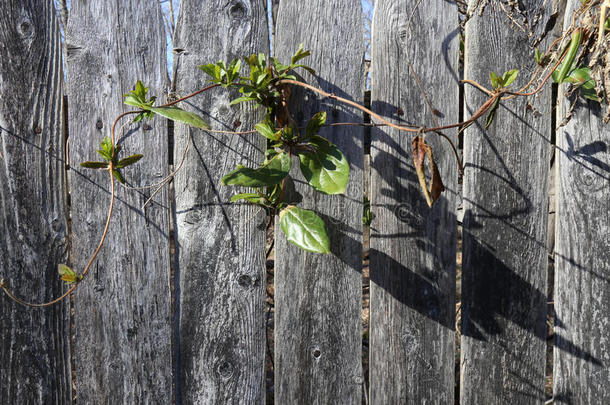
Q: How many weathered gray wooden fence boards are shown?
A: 7